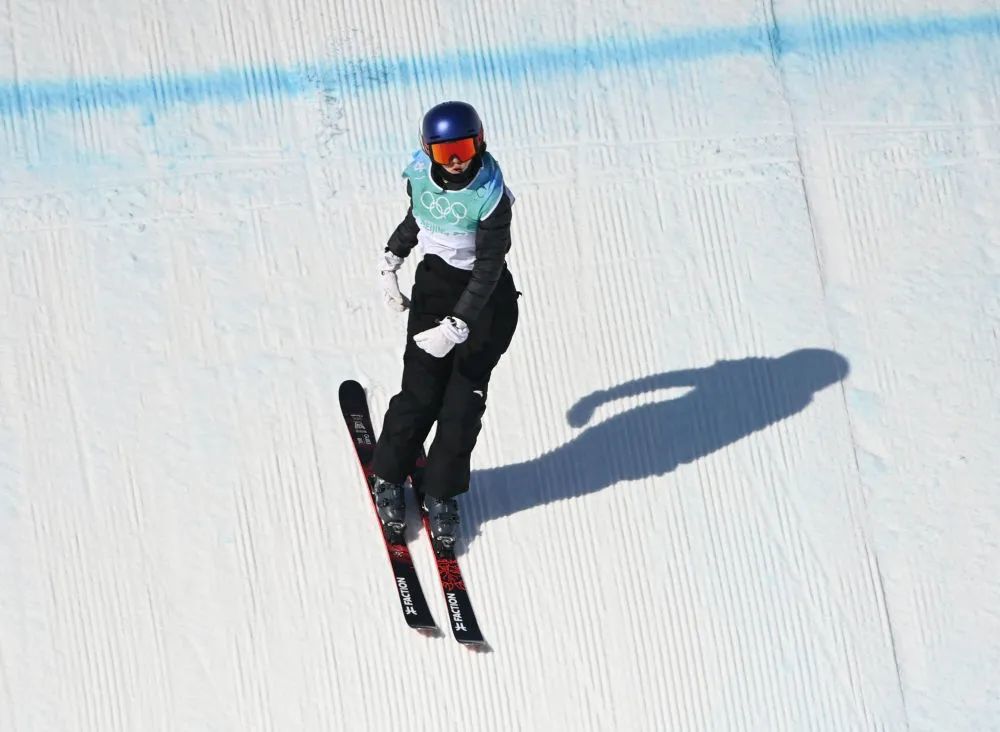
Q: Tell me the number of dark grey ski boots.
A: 2